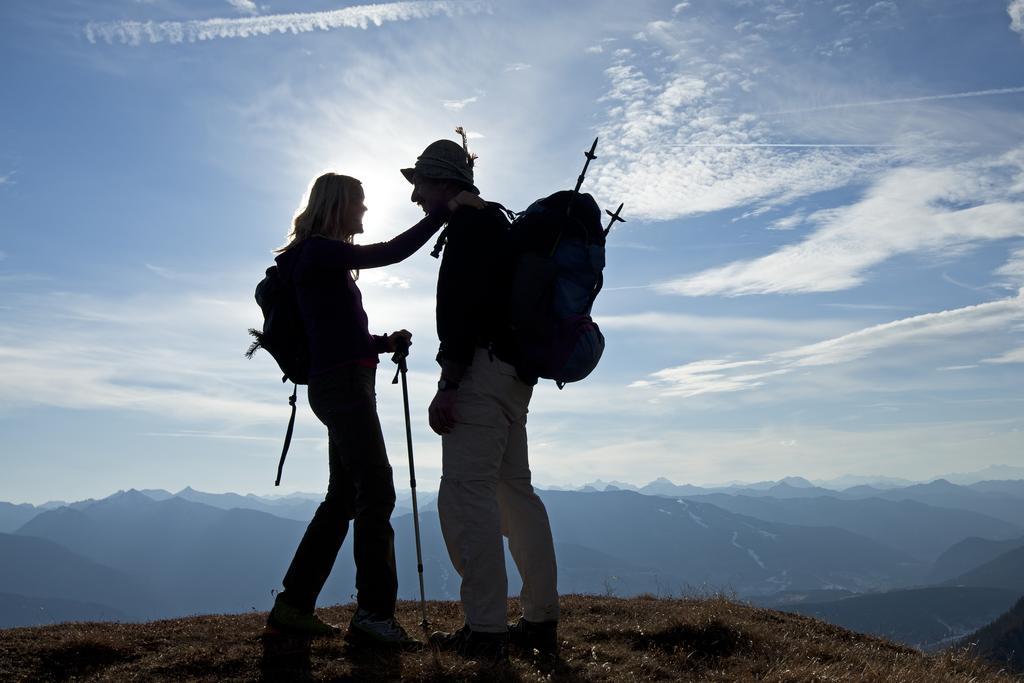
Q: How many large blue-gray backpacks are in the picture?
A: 1